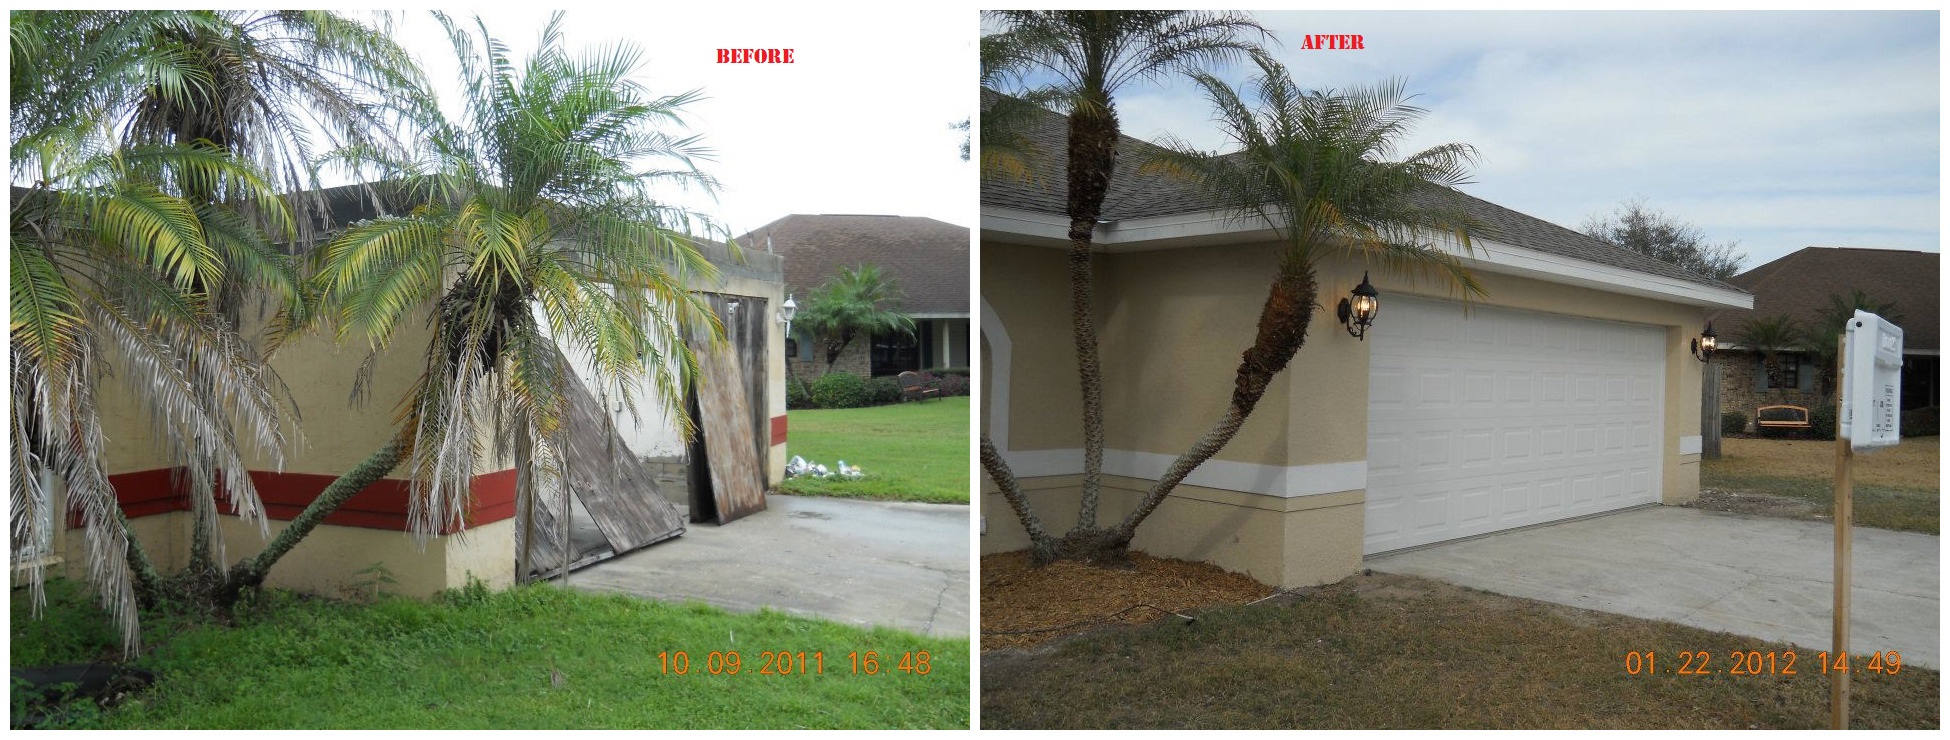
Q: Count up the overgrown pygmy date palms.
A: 3